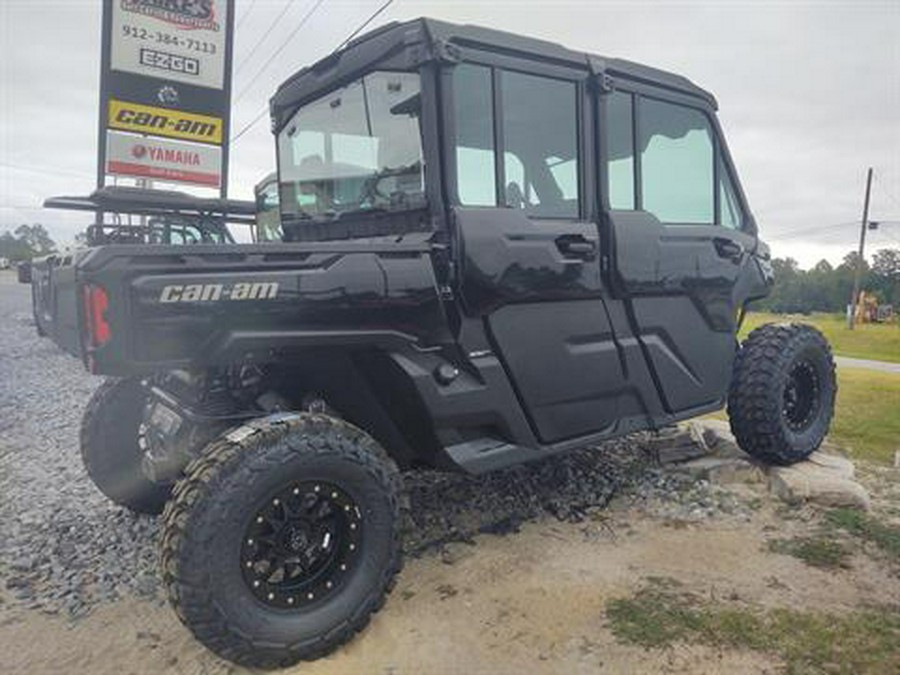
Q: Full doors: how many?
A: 2